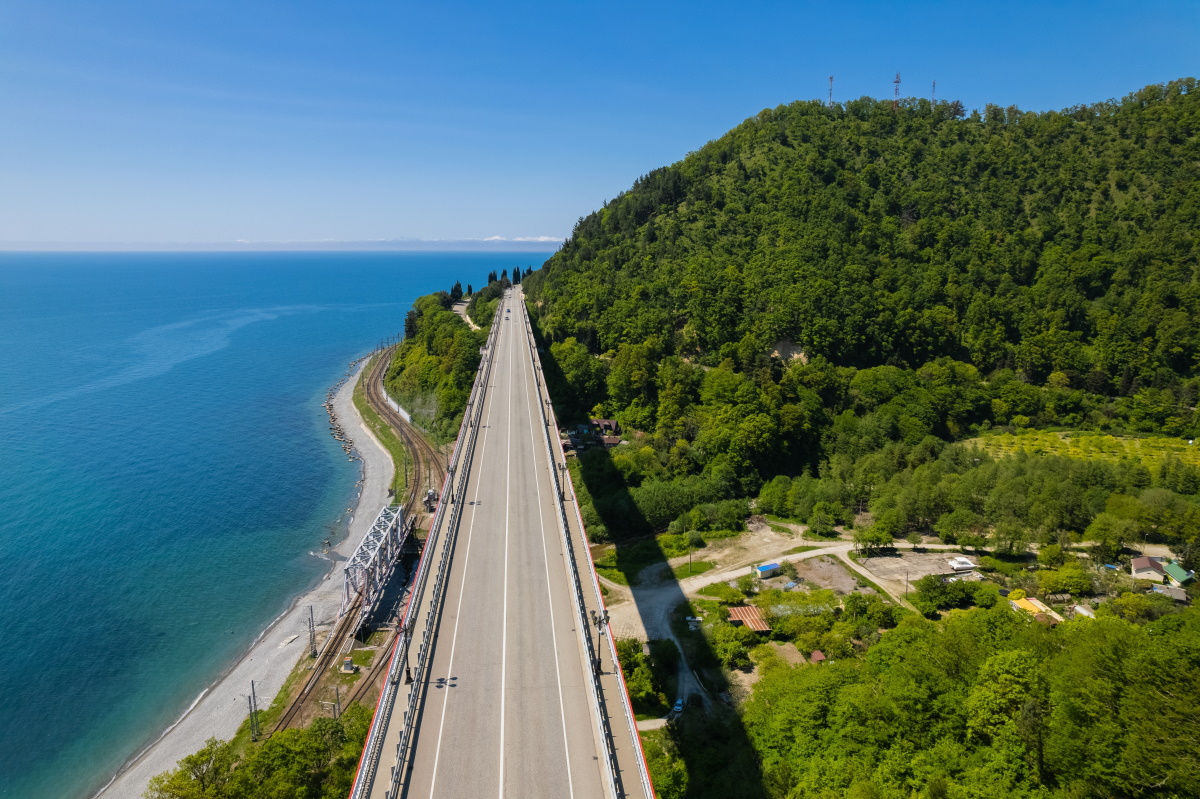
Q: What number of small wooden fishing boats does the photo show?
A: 0